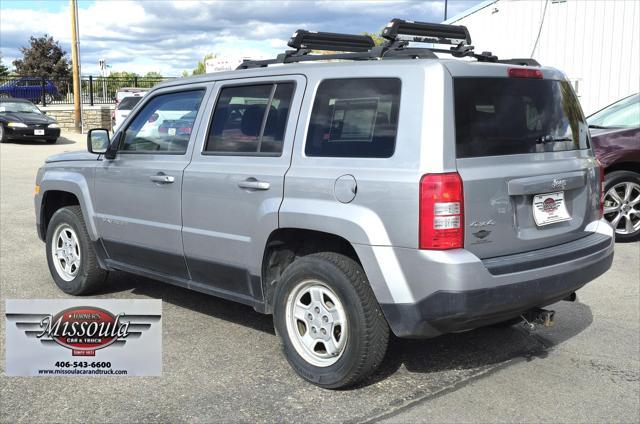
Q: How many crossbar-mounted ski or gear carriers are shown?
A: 2